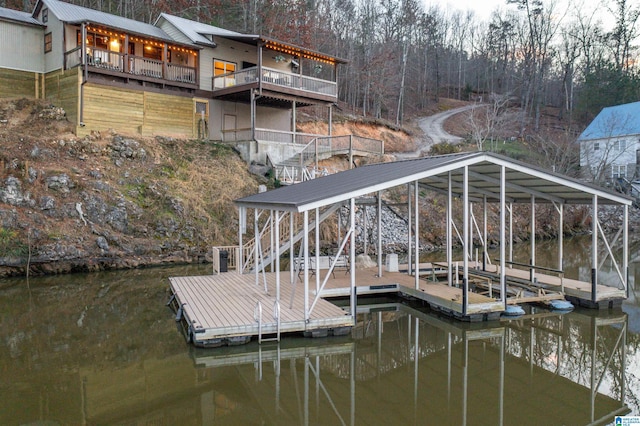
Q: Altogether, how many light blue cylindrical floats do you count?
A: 2